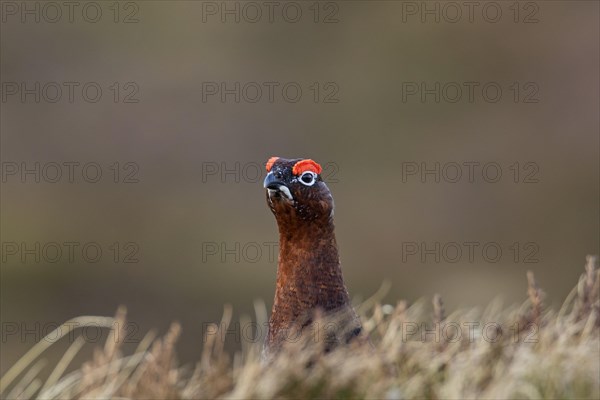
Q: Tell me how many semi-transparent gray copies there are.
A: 15